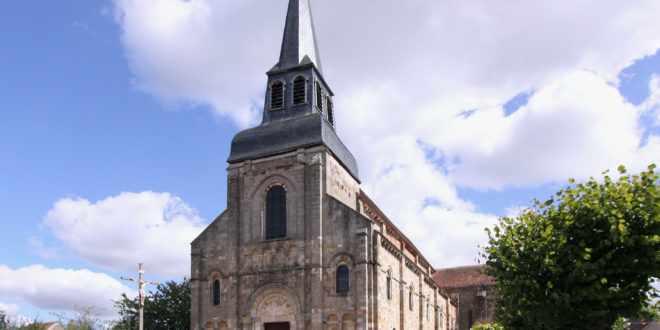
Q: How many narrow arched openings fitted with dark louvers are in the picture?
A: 4